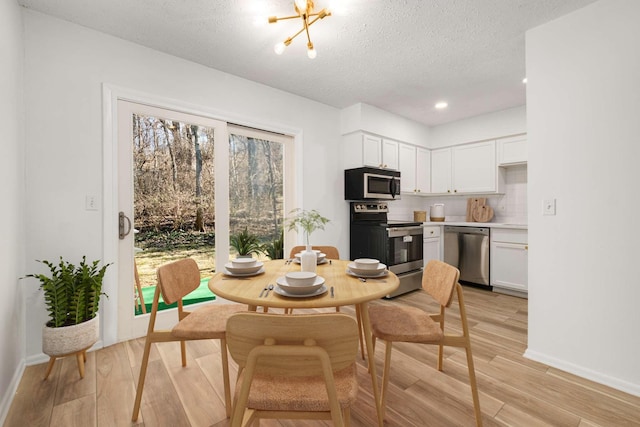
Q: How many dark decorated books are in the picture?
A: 0